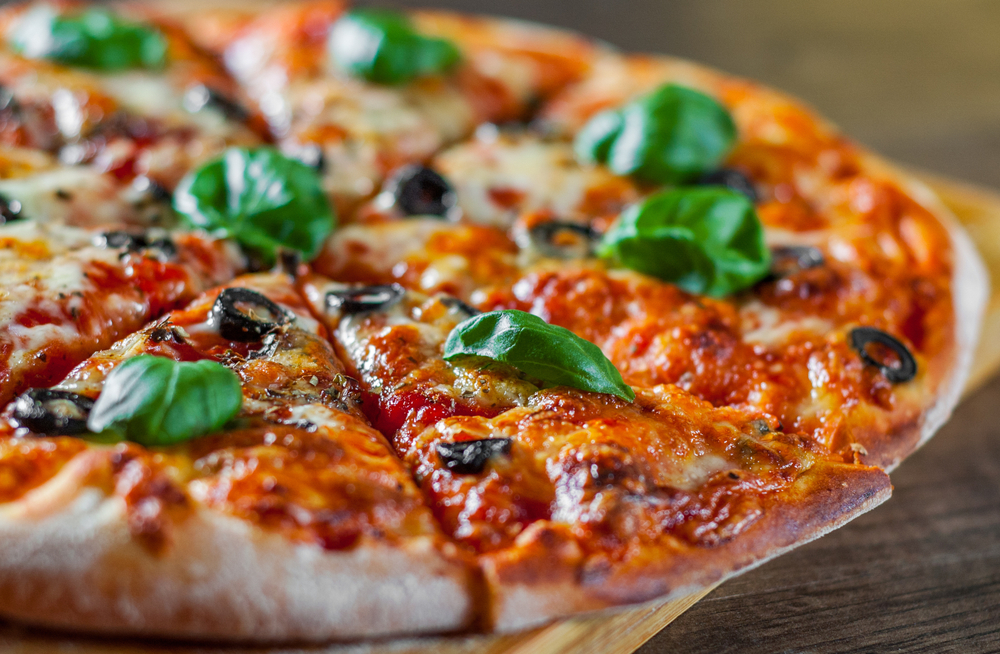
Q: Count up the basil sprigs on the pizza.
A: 7